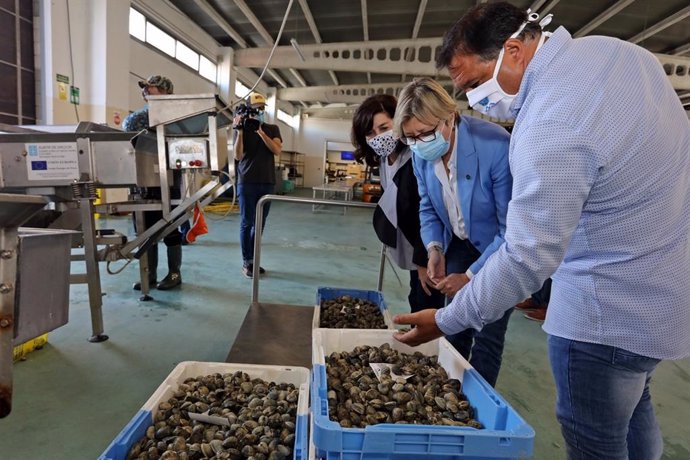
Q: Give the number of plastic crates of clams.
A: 3